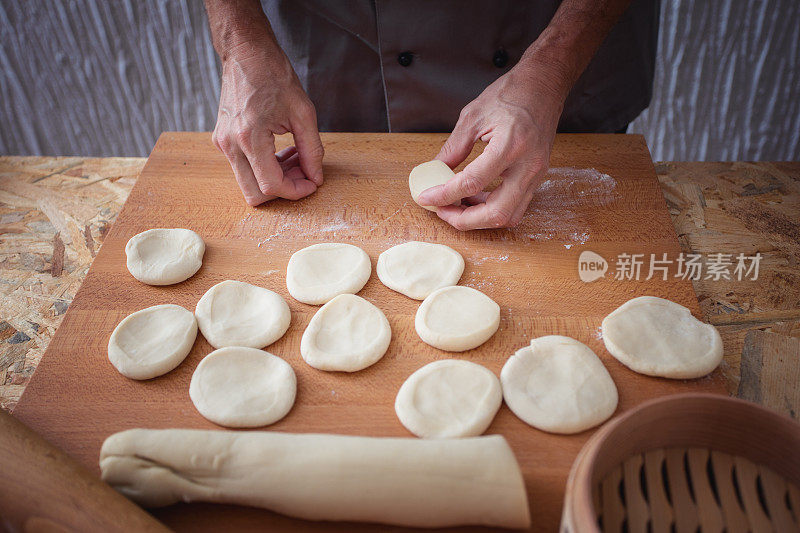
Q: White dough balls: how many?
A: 12